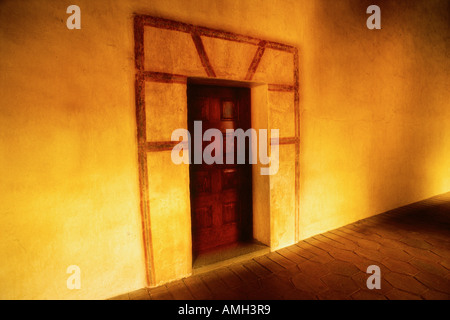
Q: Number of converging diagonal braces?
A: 2